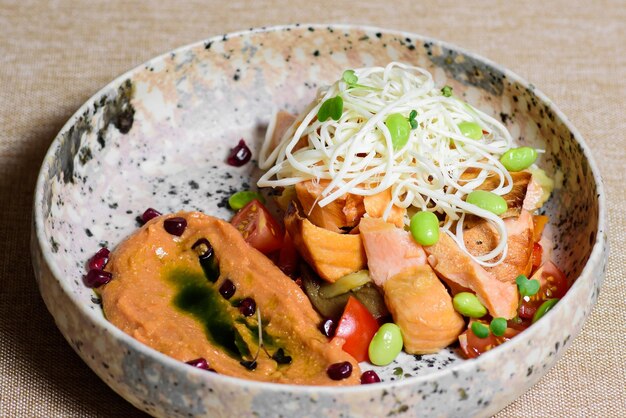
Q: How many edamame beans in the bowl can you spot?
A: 9